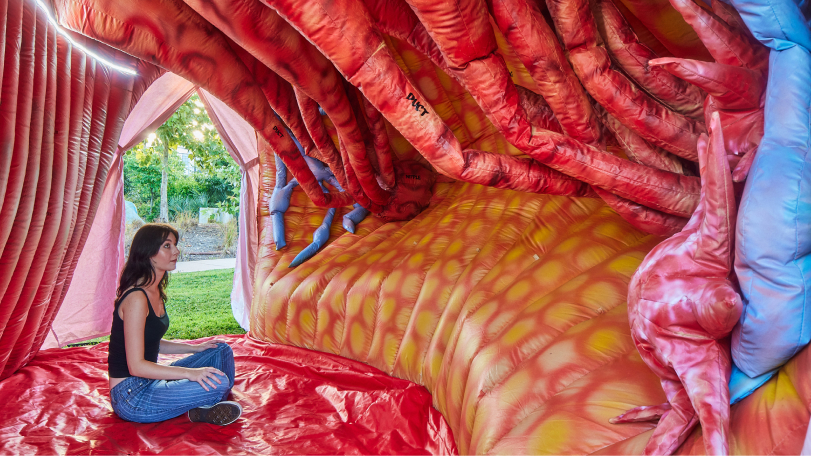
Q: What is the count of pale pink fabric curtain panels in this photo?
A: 2